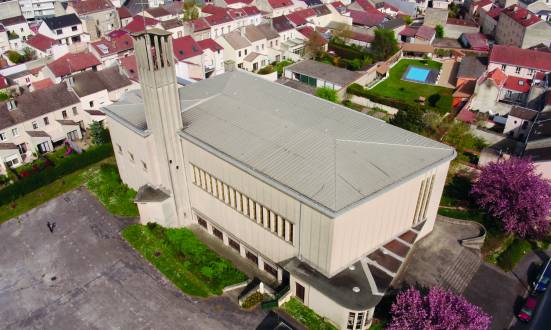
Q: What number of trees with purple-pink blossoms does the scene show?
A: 2